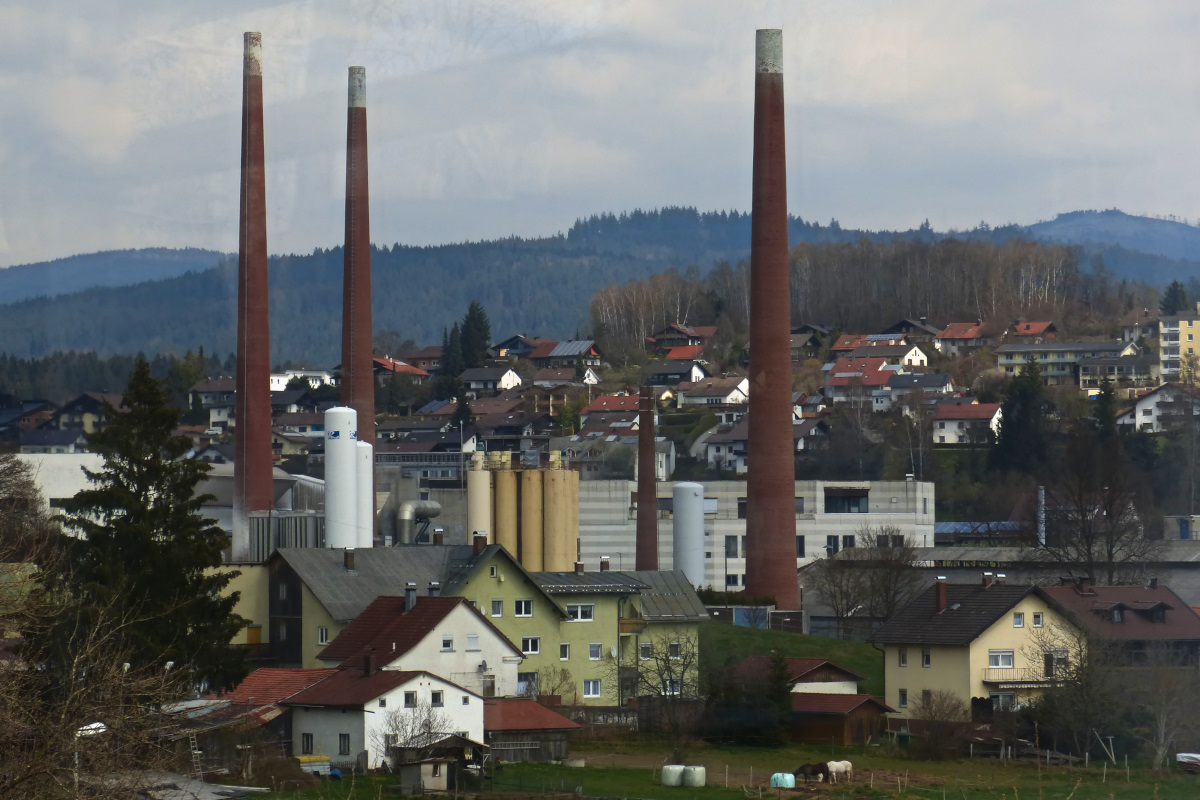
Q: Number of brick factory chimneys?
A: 4